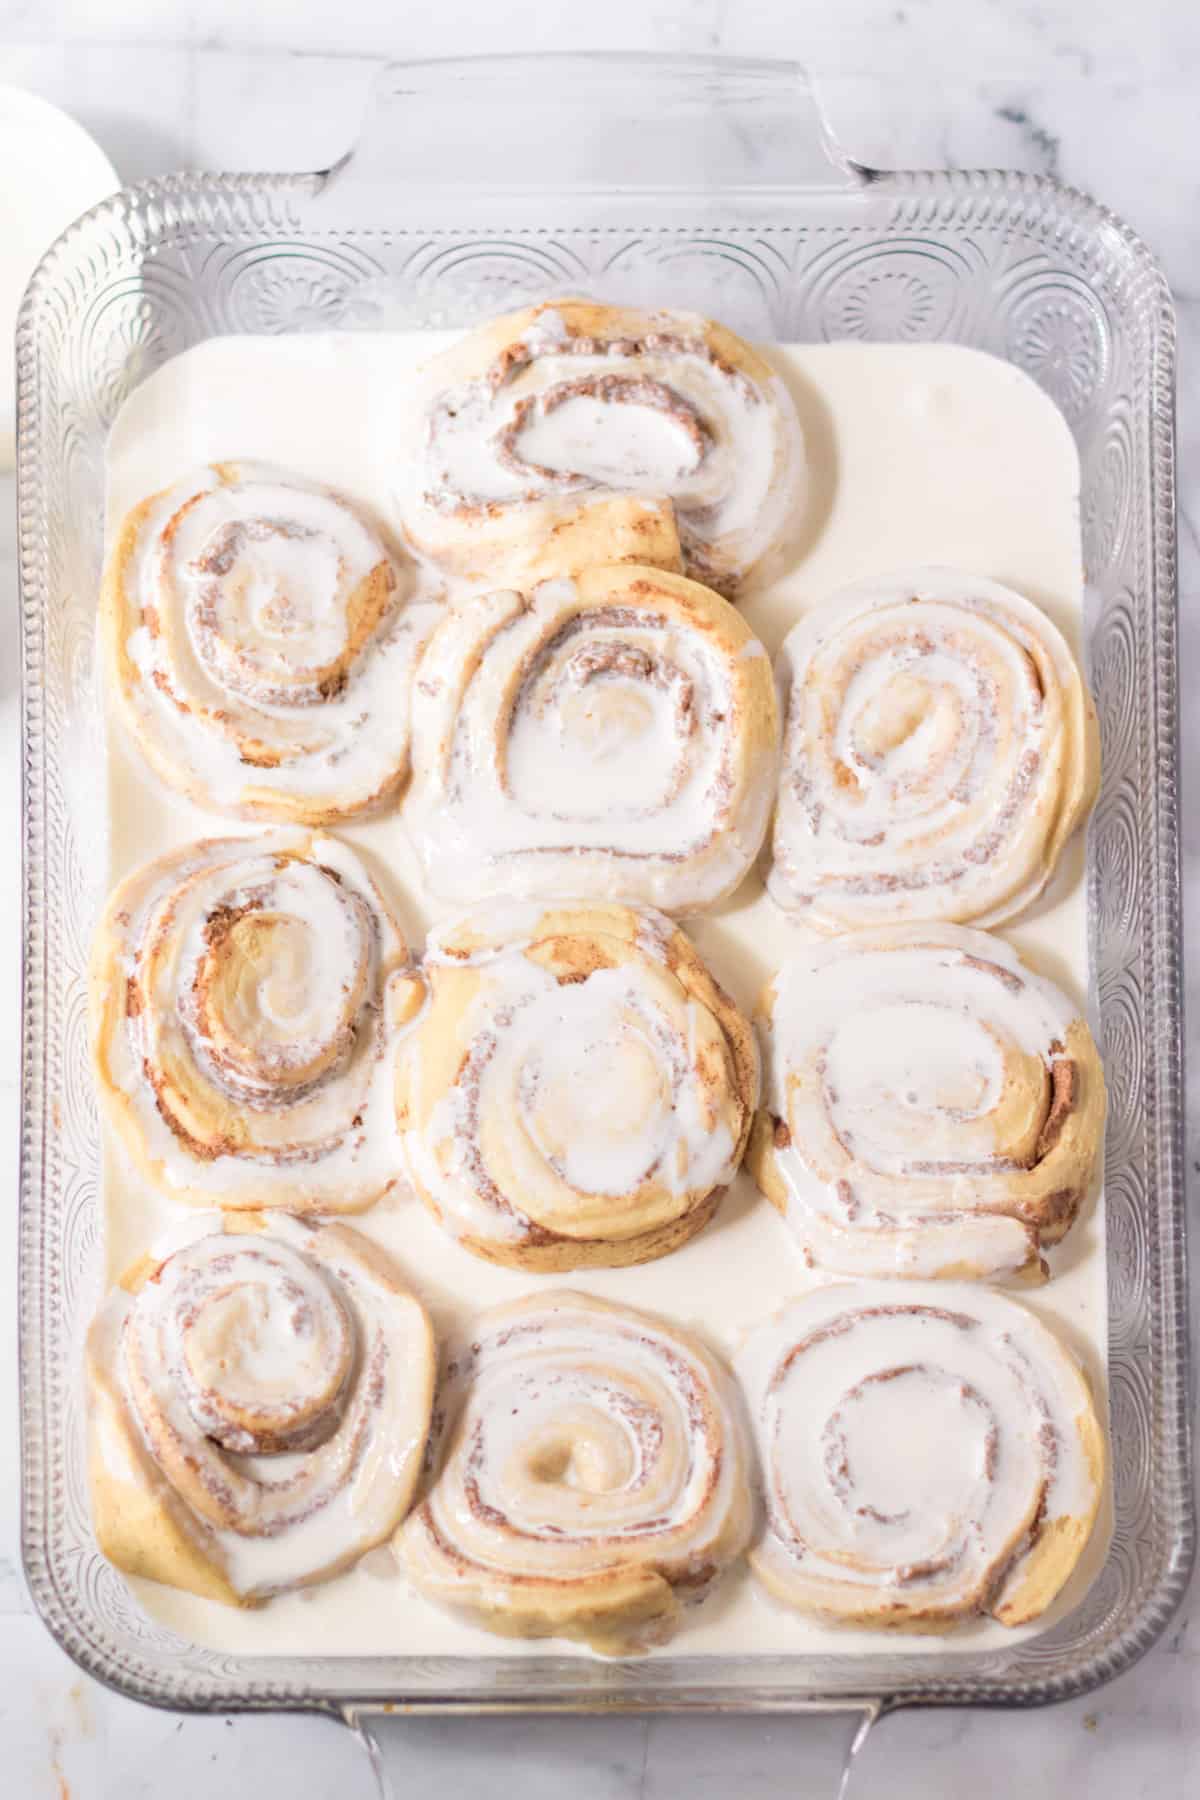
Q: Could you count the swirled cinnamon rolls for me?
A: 10